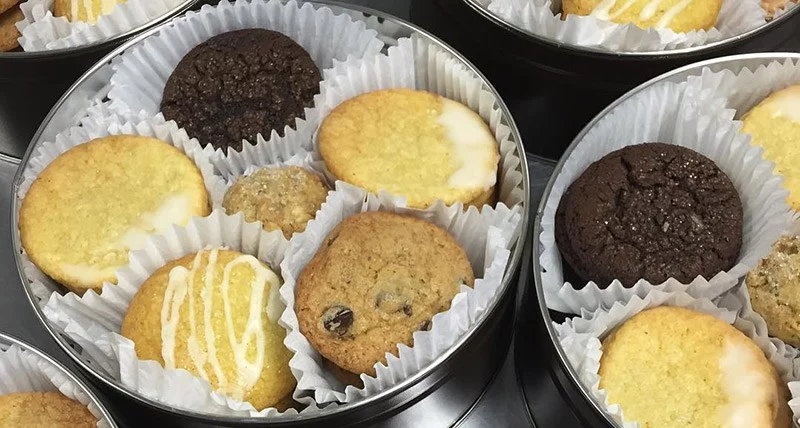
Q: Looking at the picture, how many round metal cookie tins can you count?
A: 5